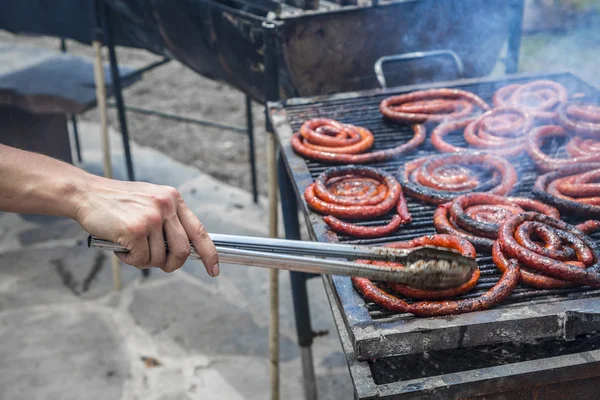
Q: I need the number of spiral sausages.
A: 12